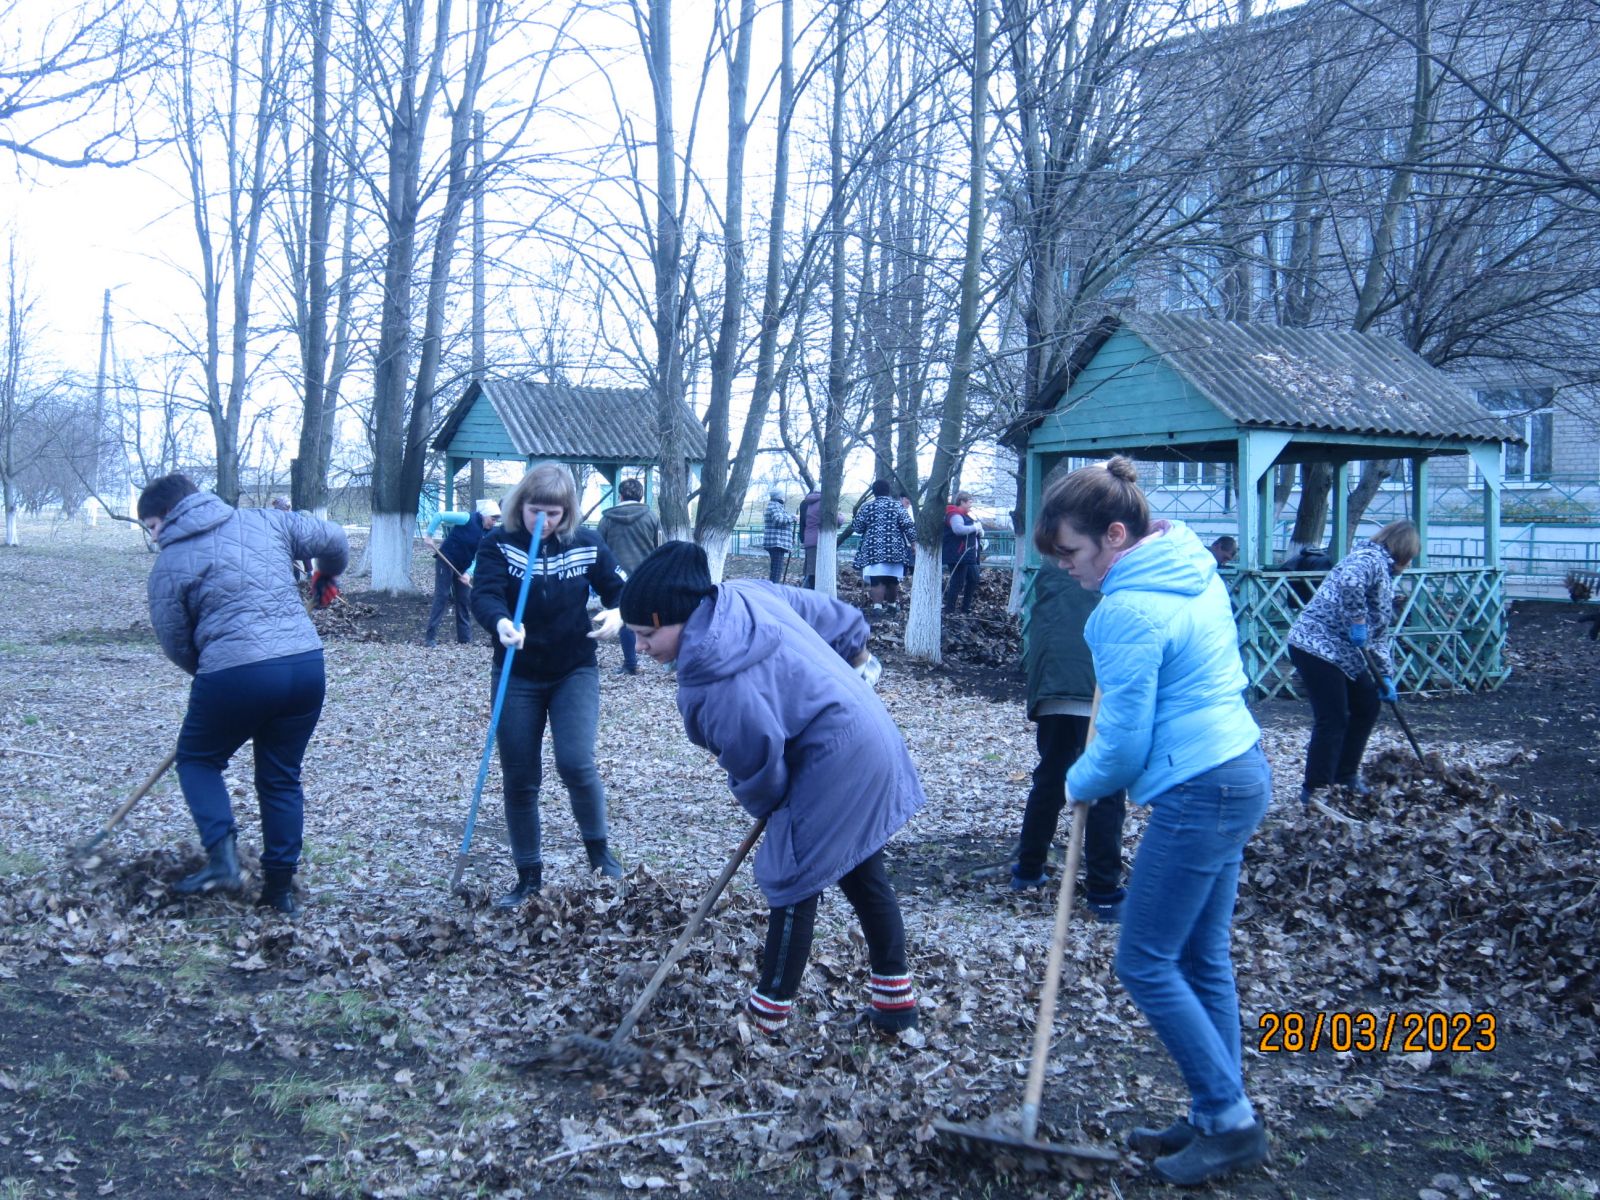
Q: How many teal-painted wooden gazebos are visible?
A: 2